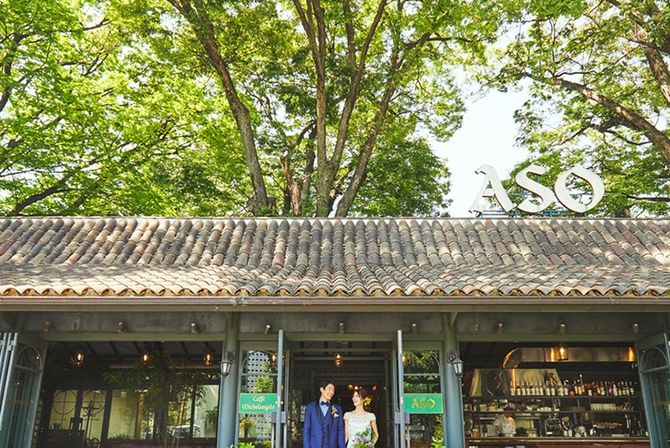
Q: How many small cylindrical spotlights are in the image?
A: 9